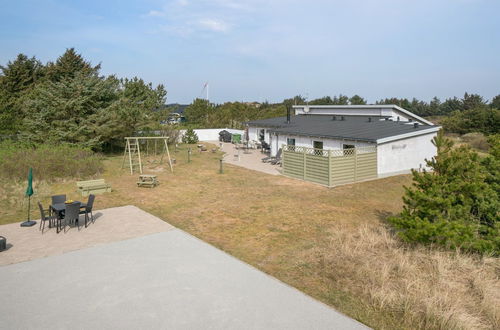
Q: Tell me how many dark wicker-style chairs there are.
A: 4